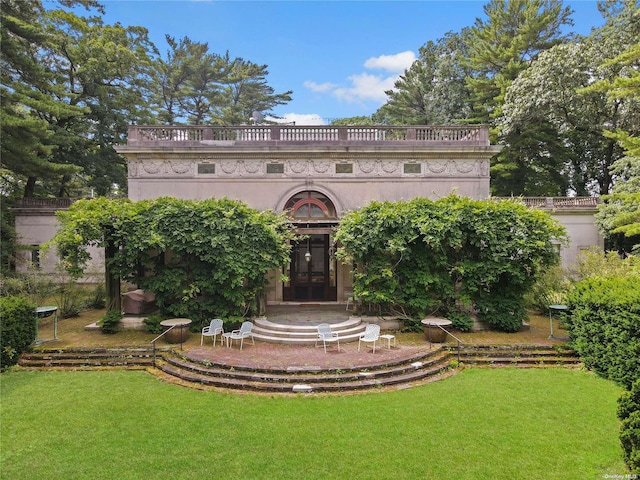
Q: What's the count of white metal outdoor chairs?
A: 4